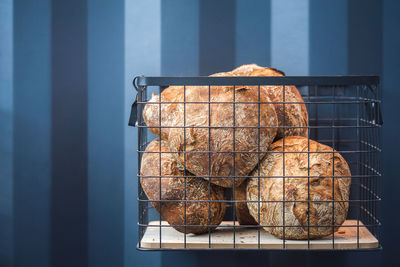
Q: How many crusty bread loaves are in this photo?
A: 5